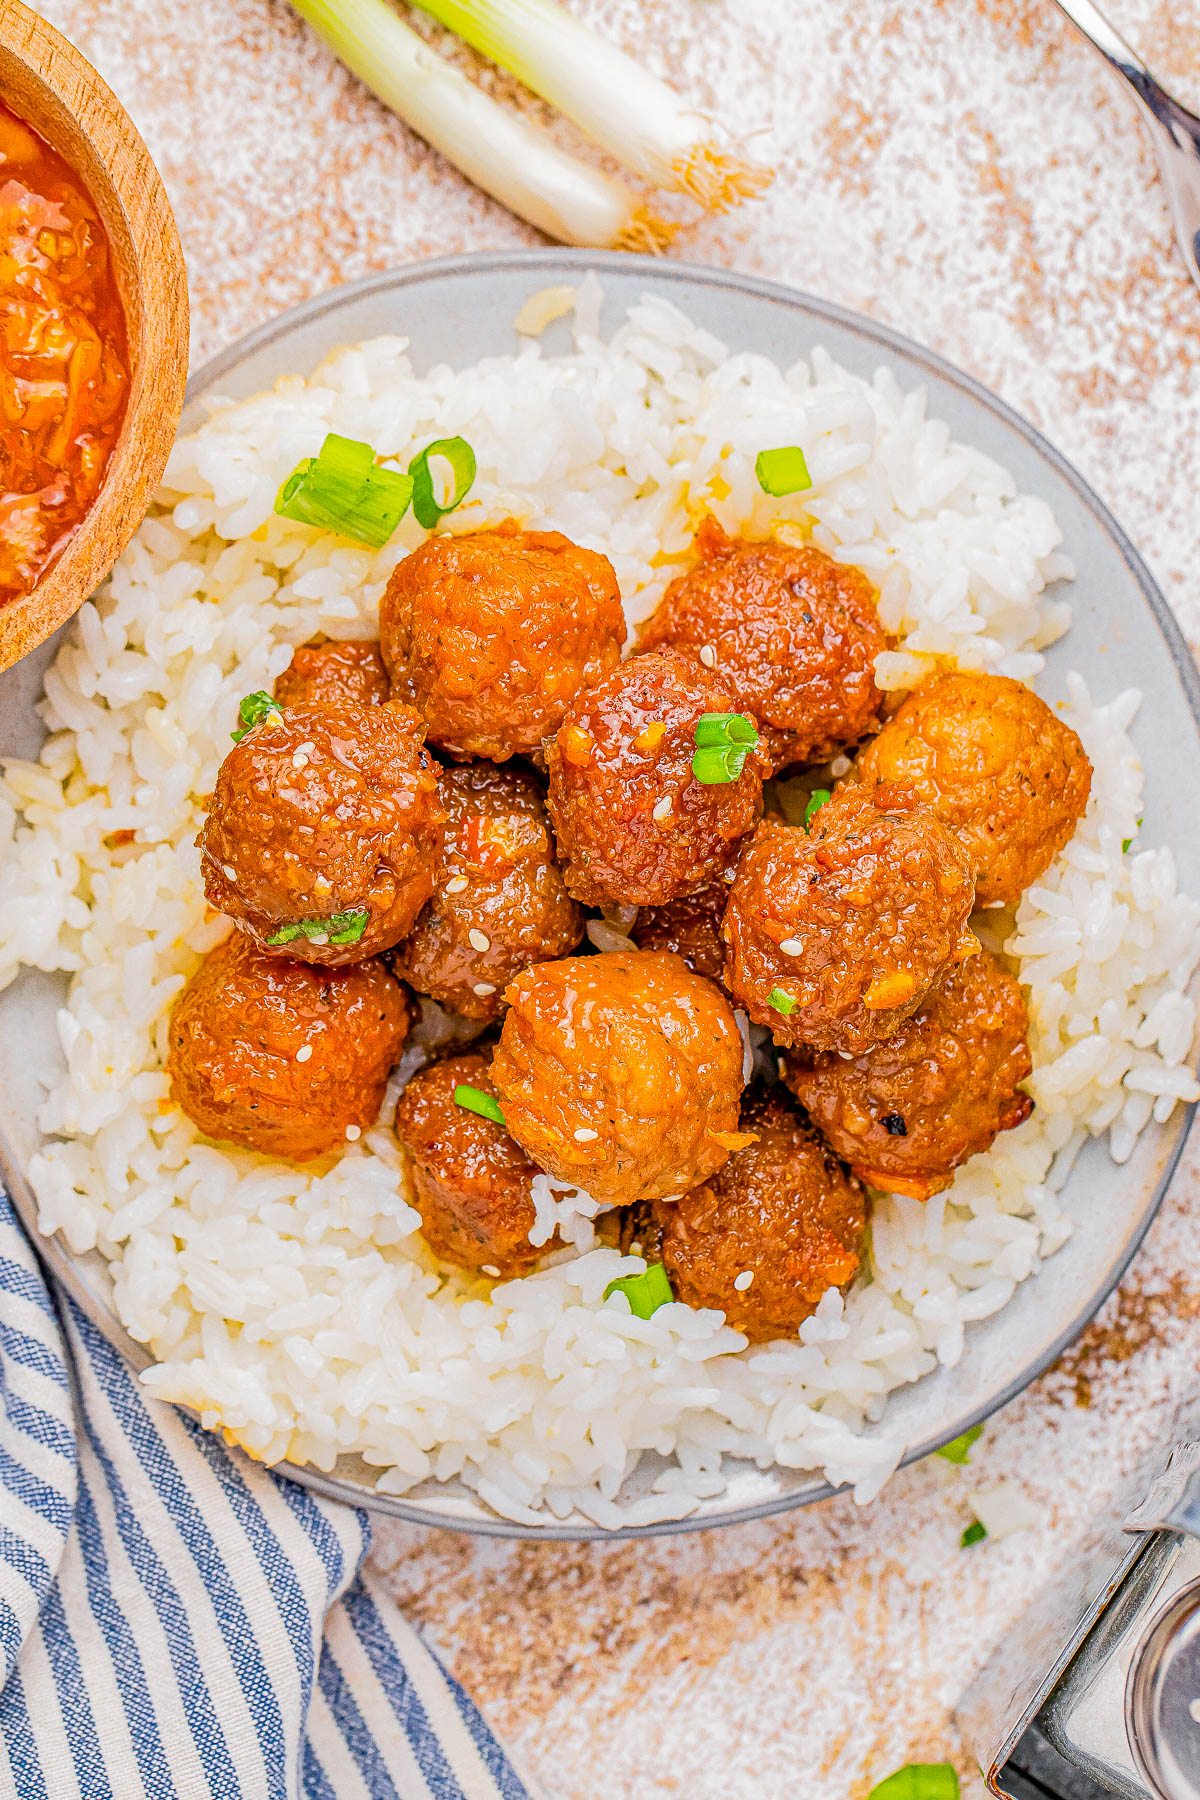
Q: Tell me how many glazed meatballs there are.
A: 14